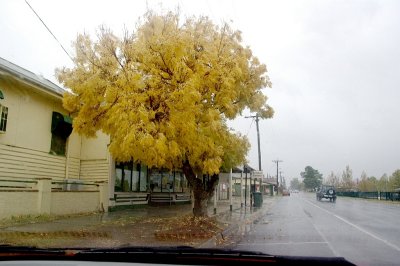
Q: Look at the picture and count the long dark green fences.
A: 1